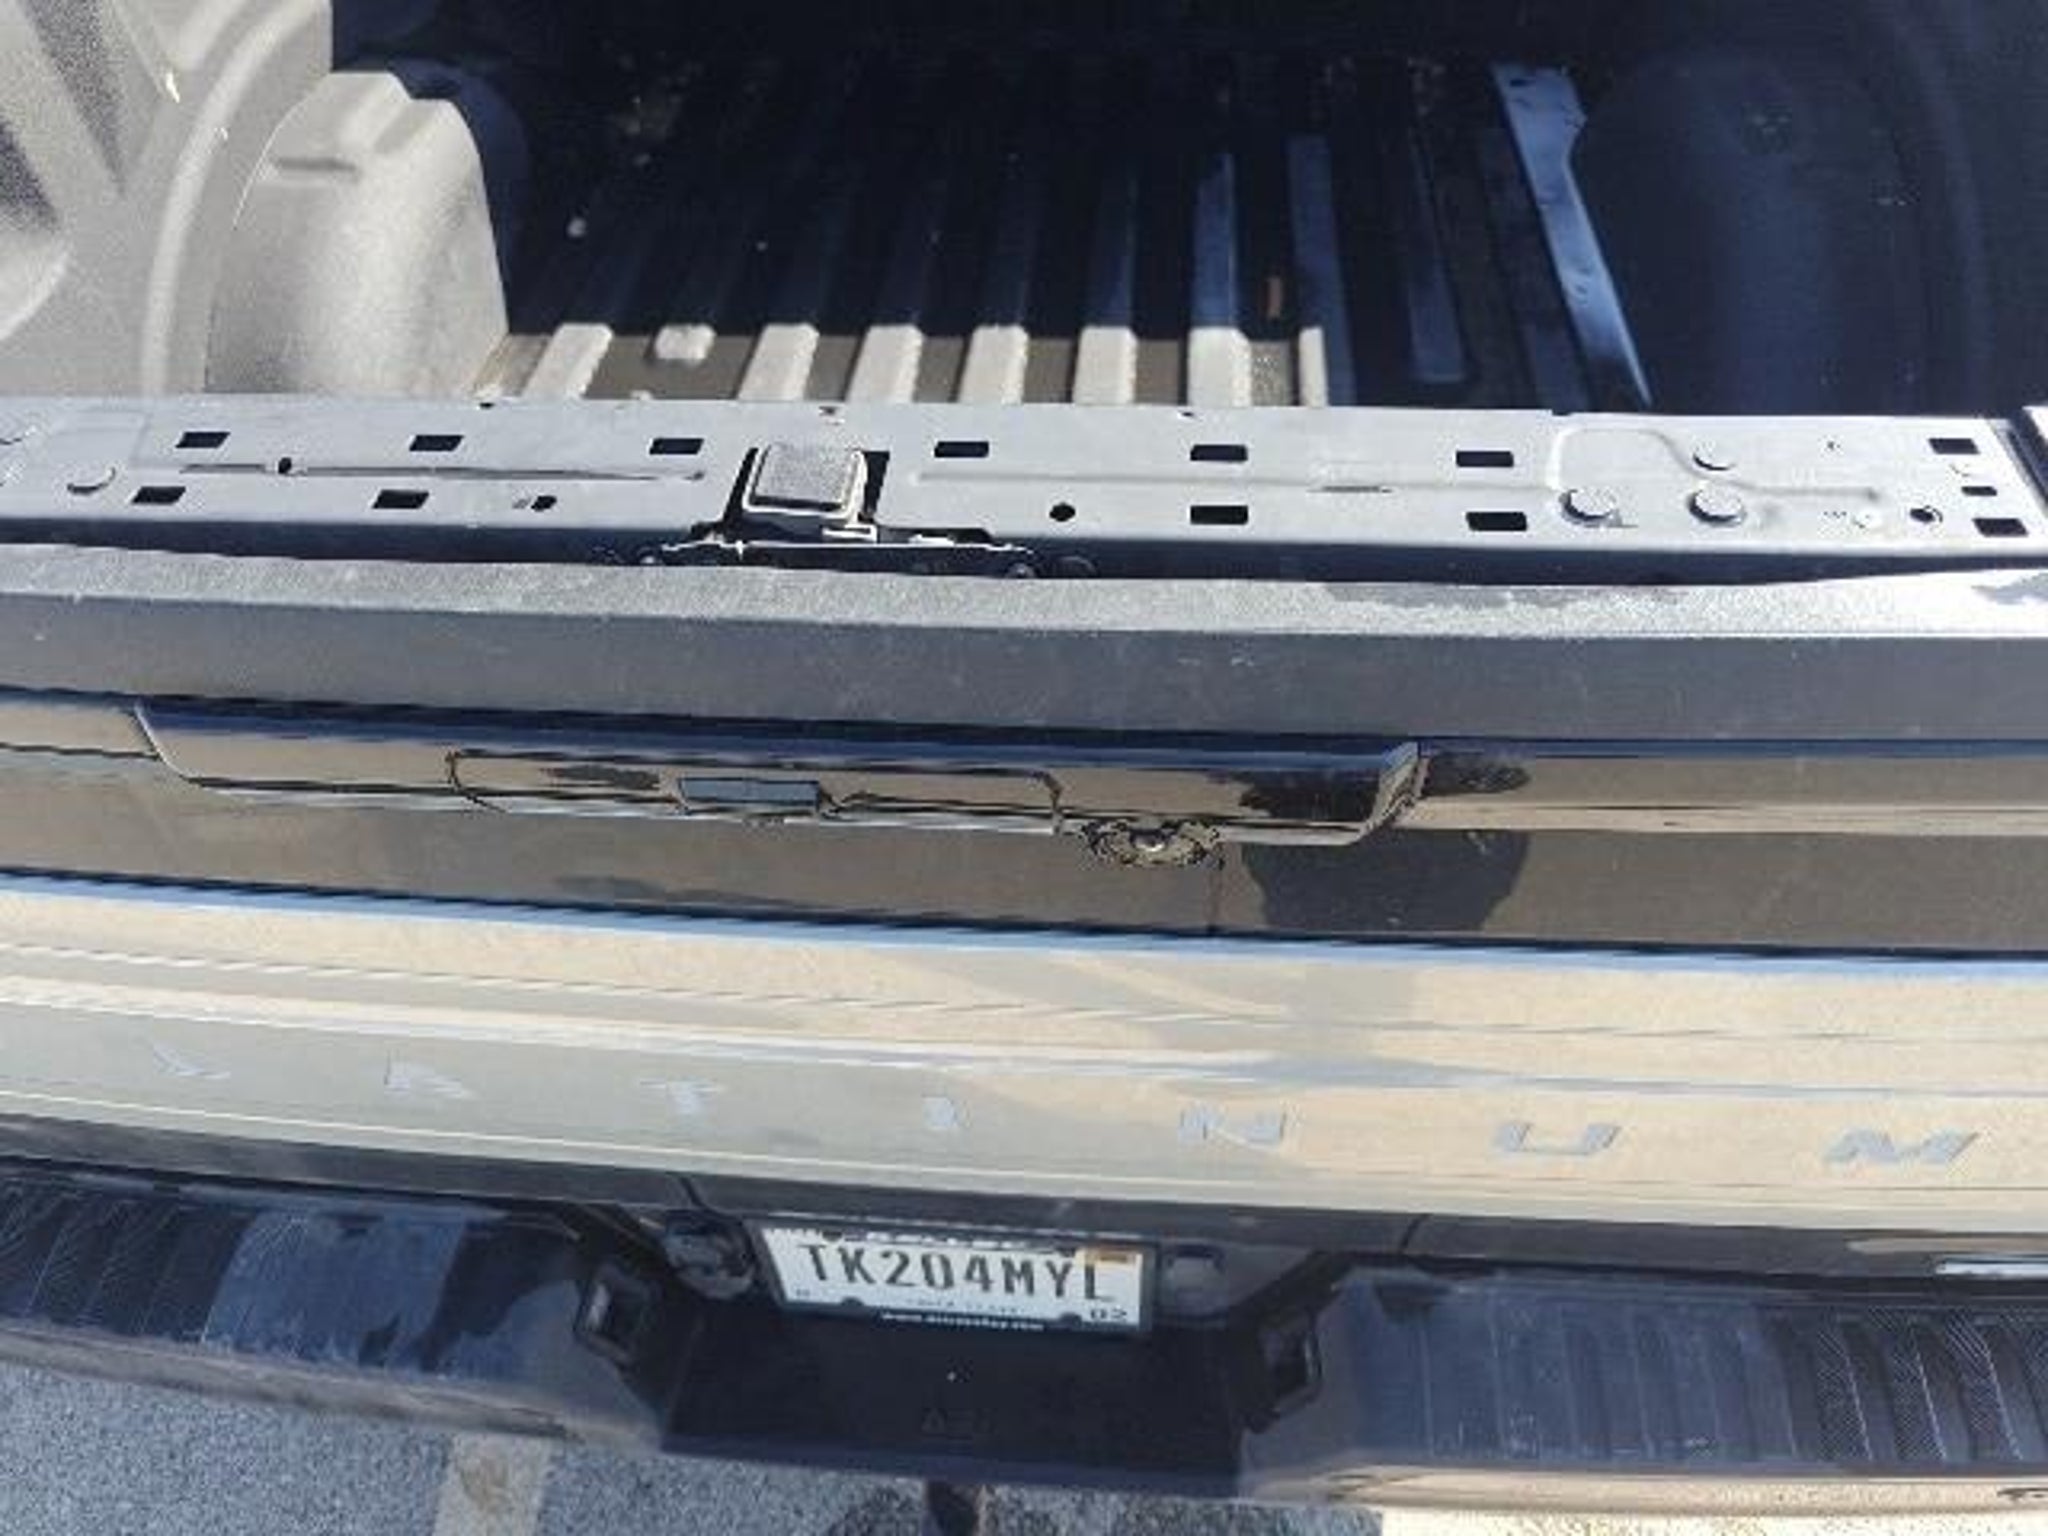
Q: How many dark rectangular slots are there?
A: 13